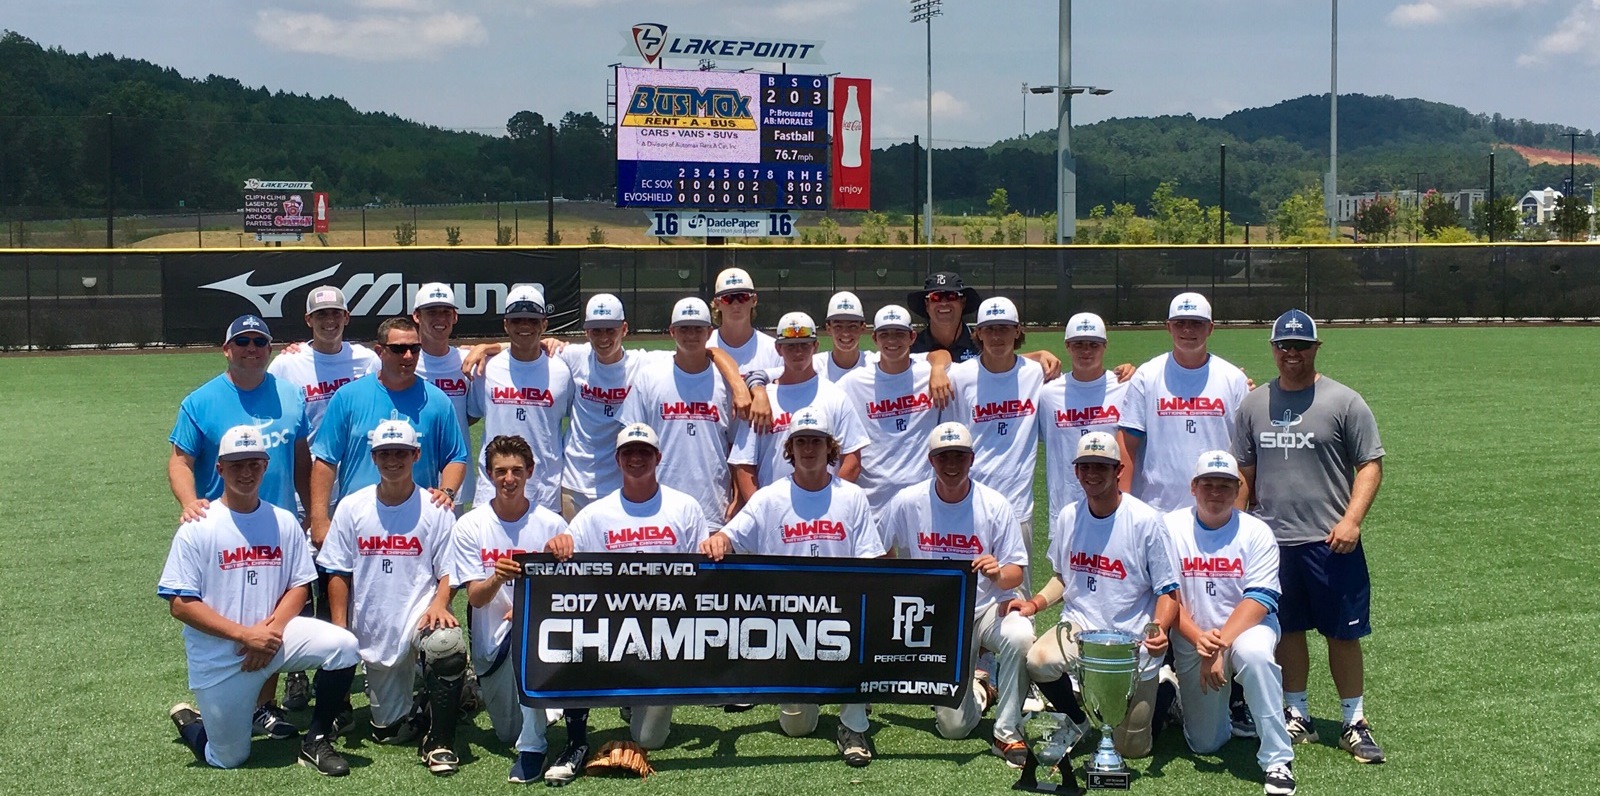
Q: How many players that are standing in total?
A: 12